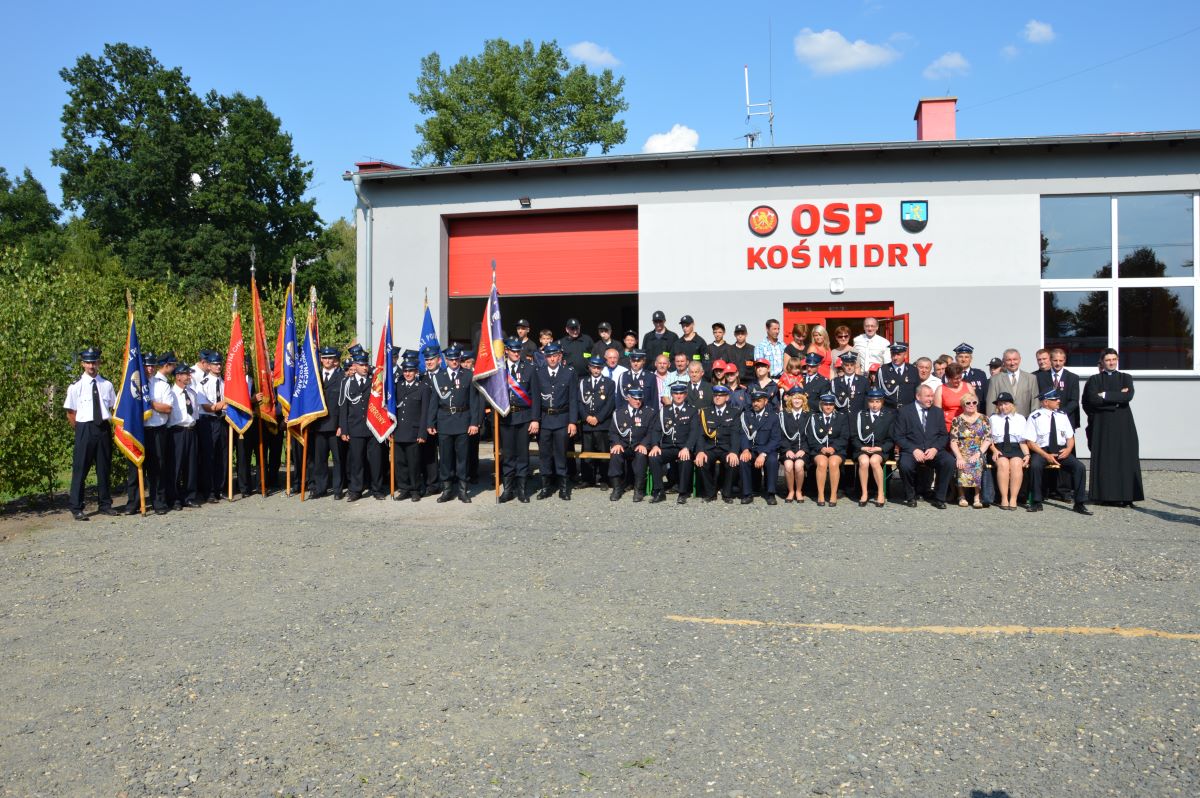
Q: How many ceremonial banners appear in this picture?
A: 8